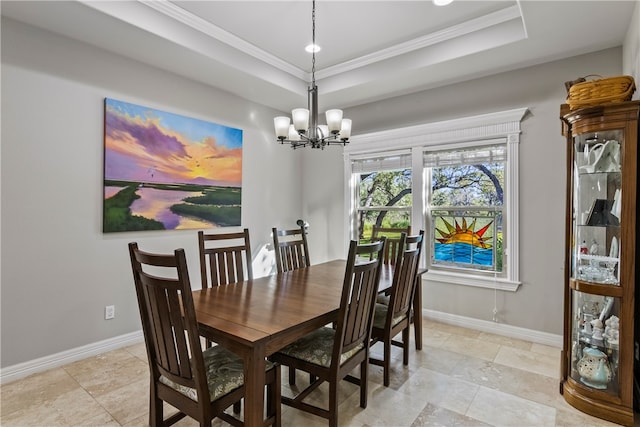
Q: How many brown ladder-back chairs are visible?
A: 6